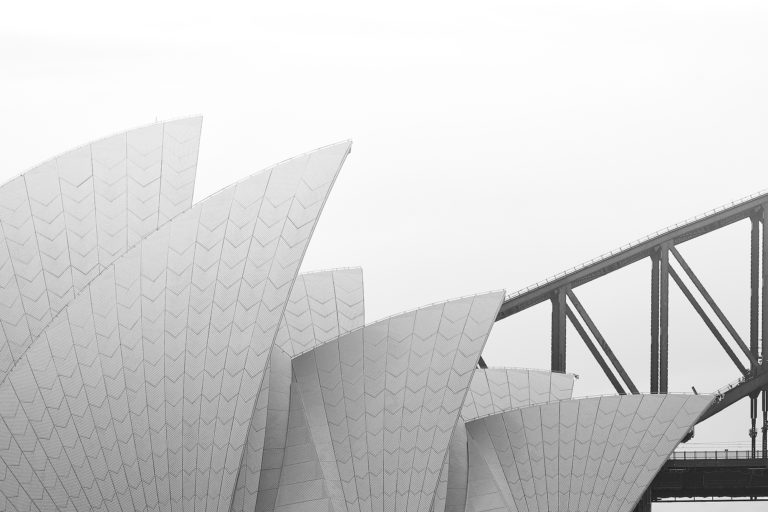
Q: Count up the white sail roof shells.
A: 6